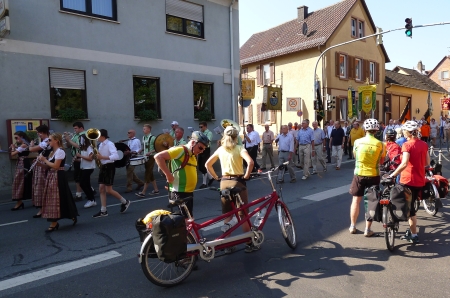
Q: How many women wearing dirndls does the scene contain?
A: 3